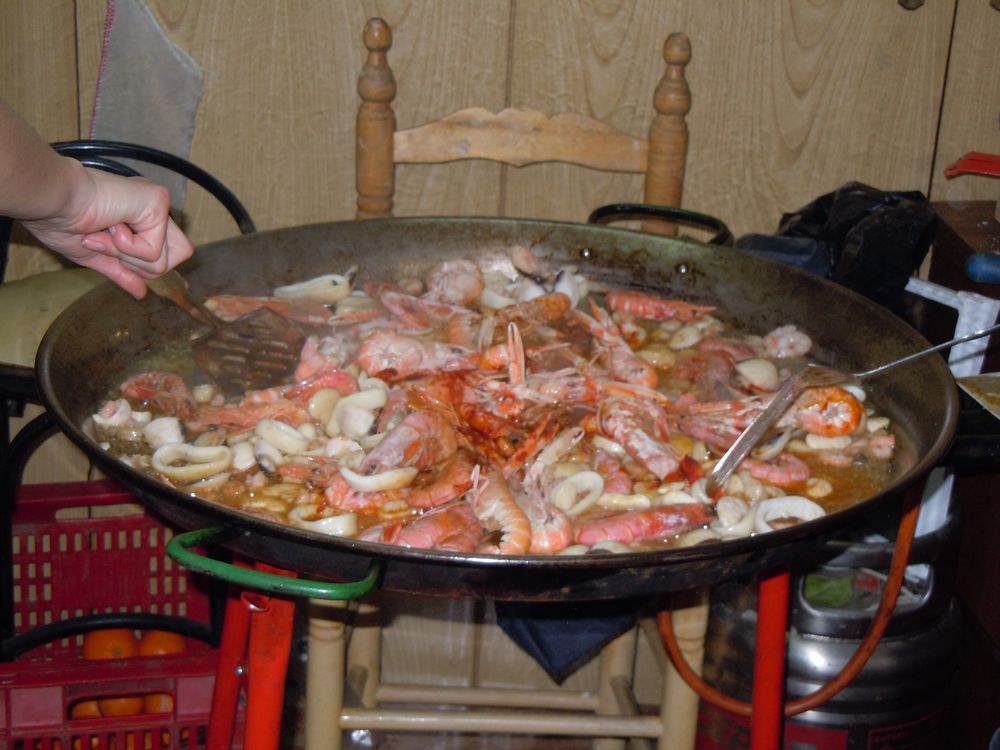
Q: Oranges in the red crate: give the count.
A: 5